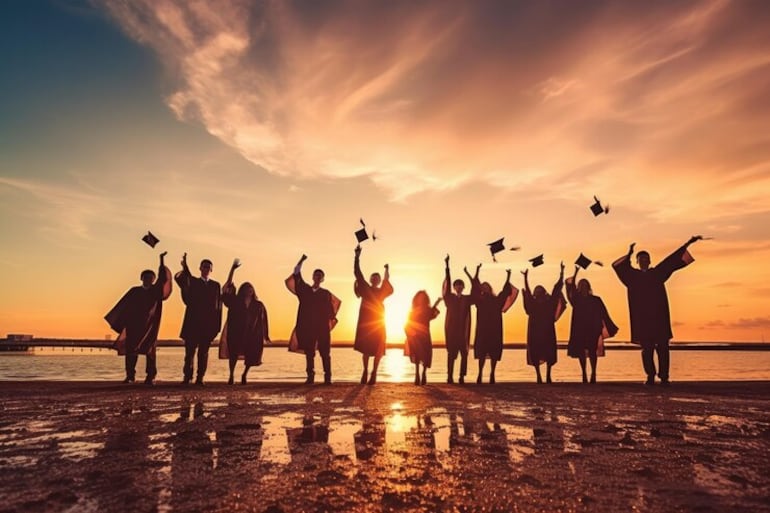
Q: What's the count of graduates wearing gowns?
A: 11